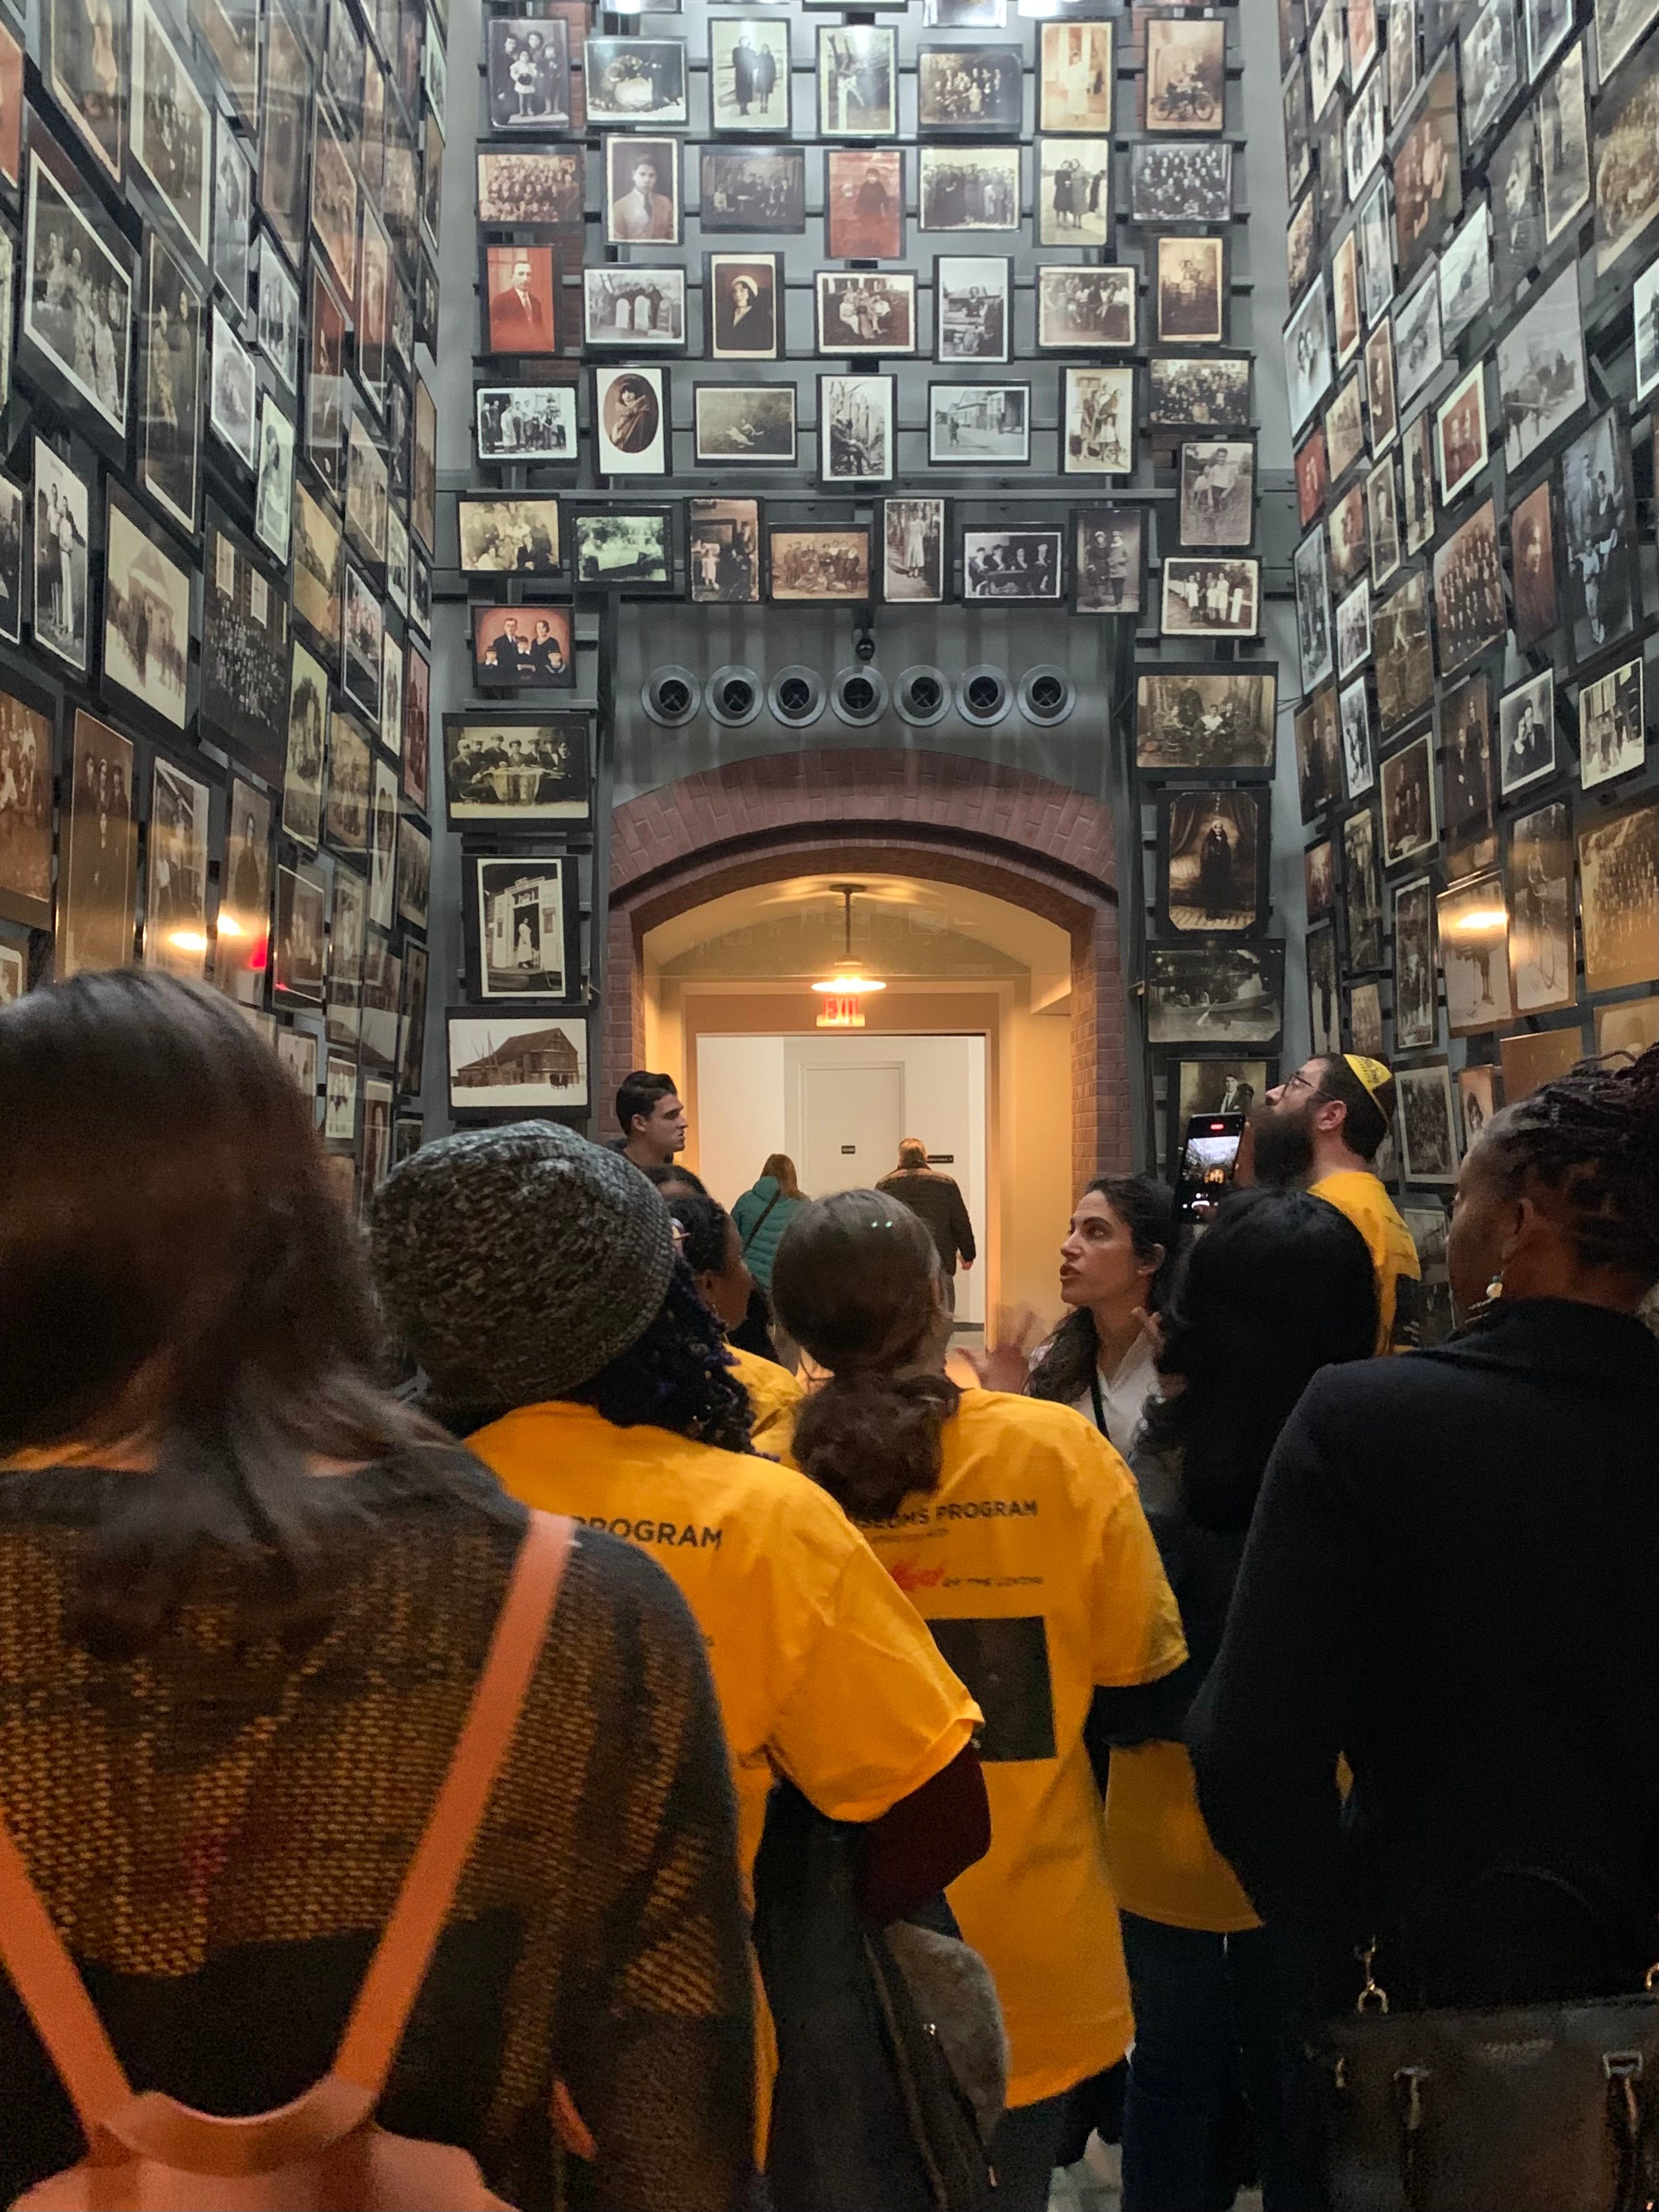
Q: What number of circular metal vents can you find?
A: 7